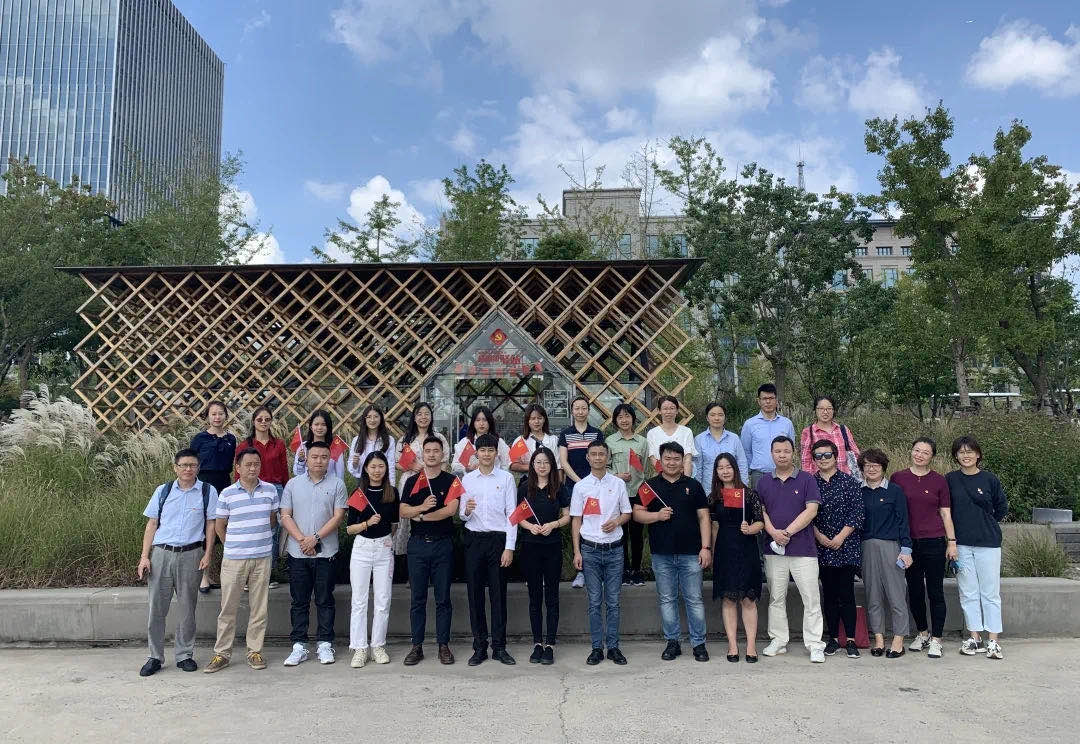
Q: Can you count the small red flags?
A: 14